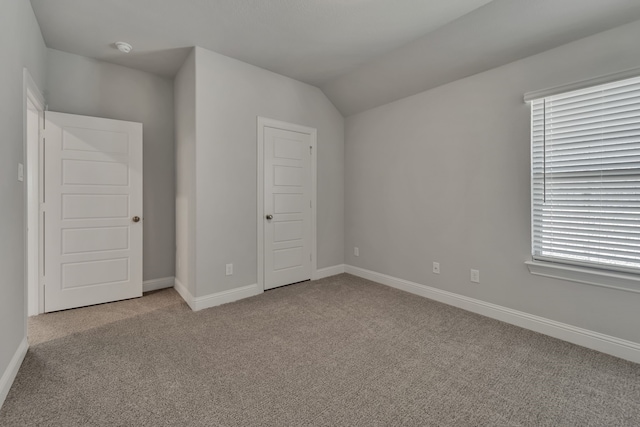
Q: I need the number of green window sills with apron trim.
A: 0